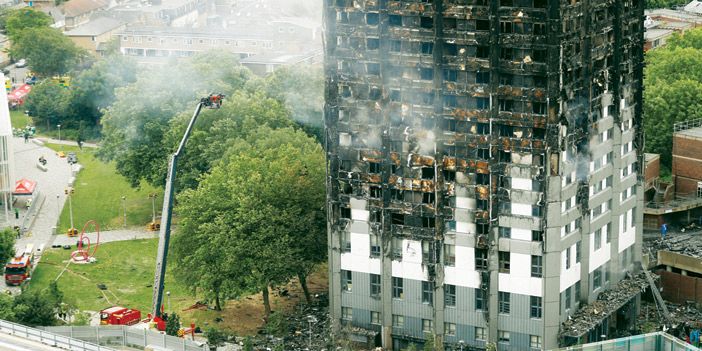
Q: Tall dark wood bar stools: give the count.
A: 0